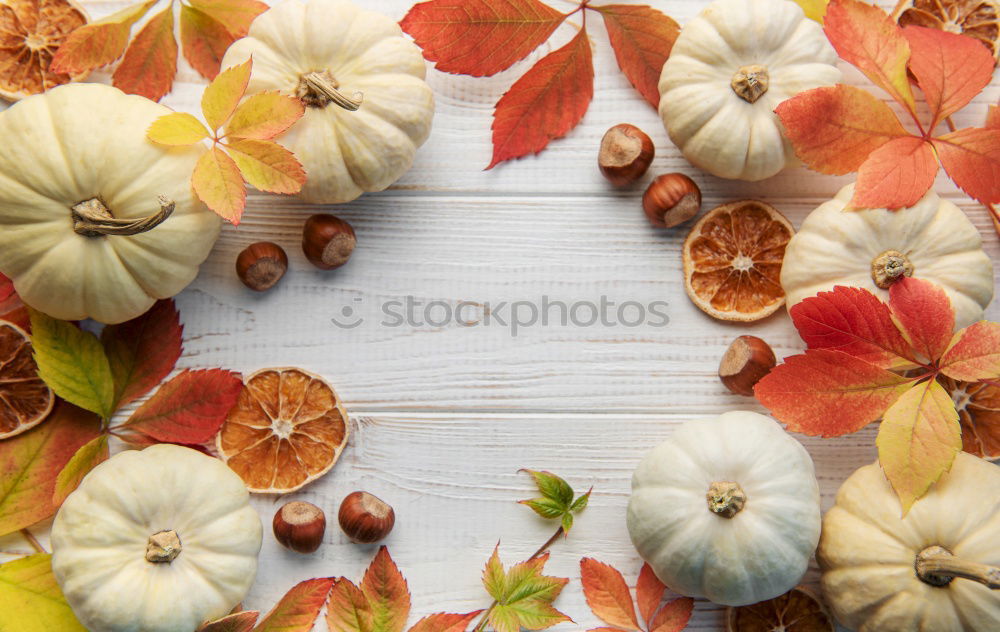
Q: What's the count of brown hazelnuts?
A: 7